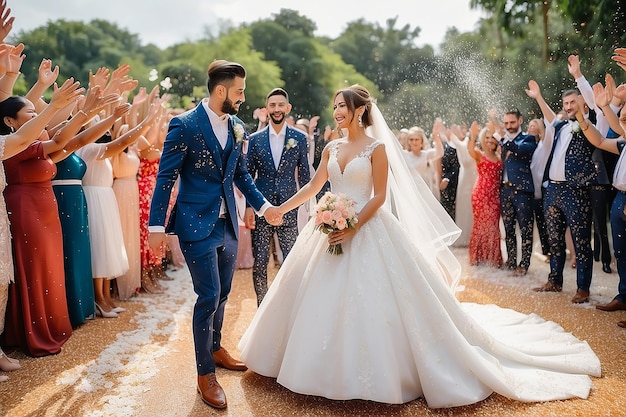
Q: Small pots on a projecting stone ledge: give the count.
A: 0